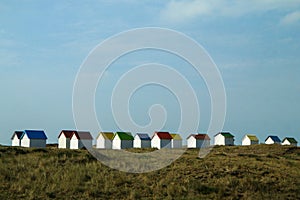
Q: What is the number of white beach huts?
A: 14